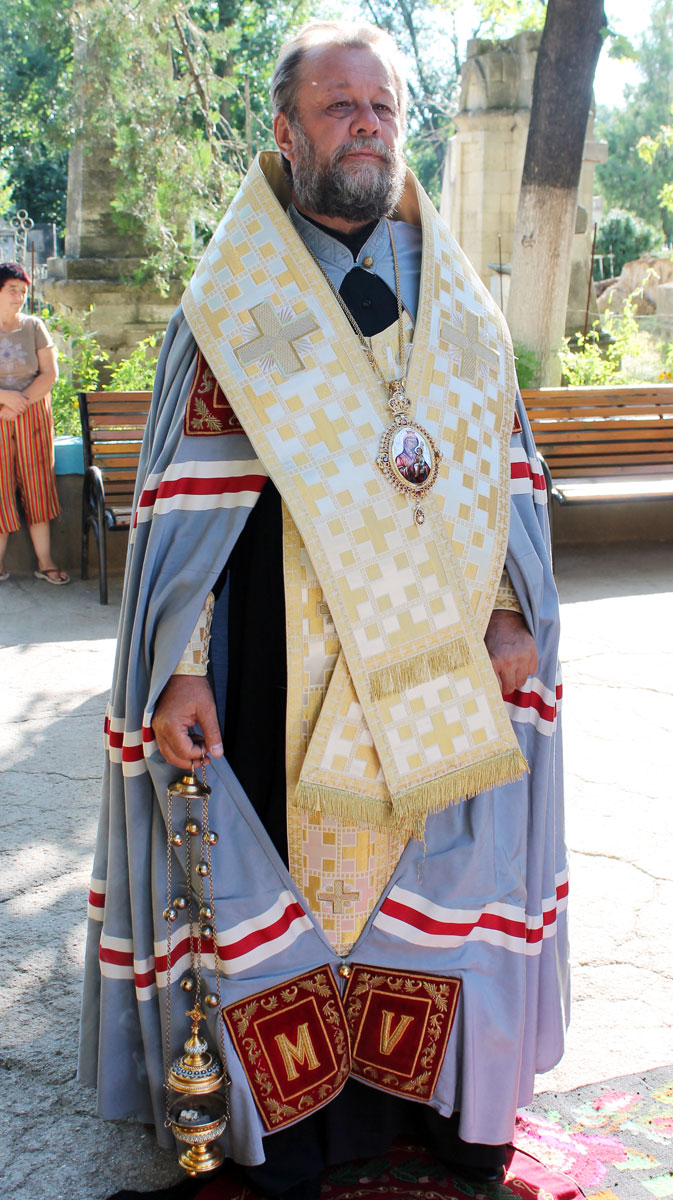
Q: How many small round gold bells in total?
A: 10